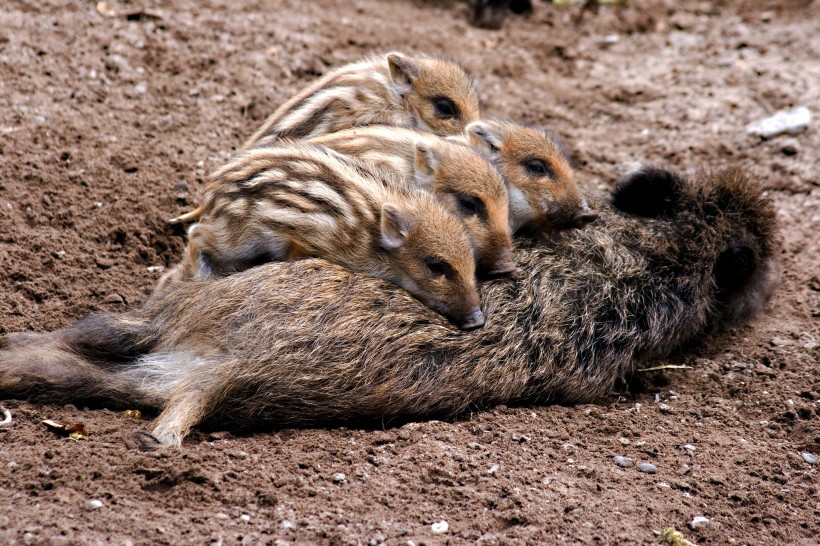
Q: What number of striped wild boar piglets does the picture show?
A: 4